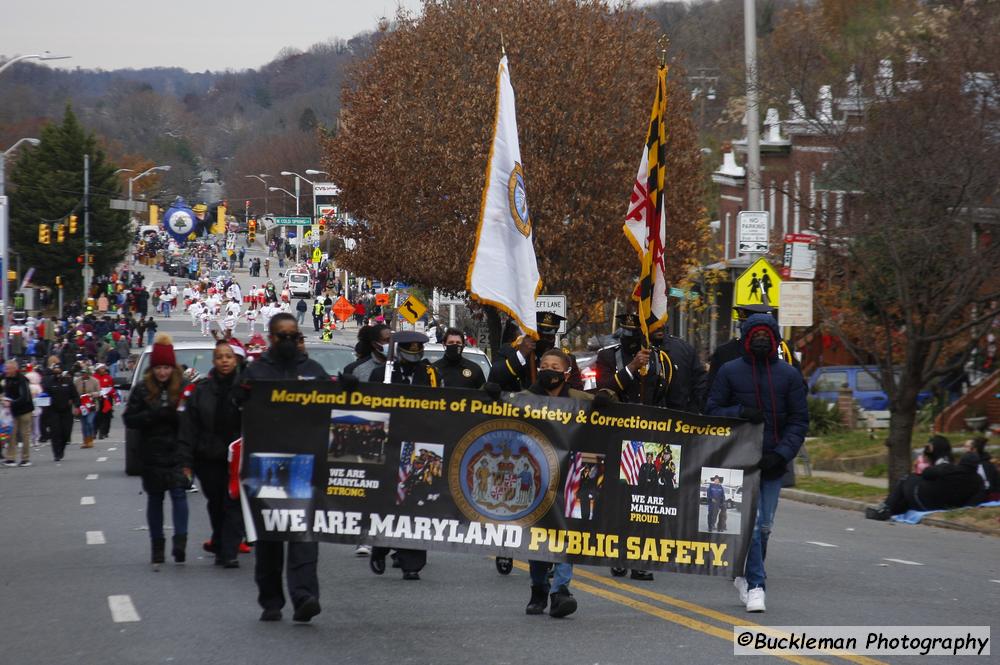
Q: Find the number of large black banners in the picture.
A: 1